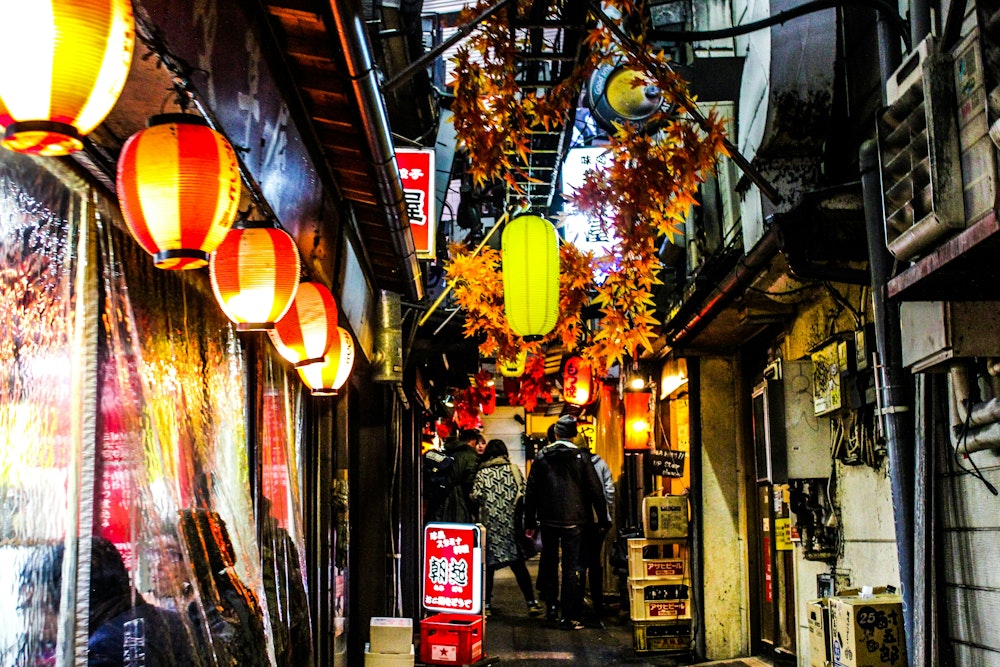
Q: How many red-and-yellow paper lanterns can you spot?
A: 5